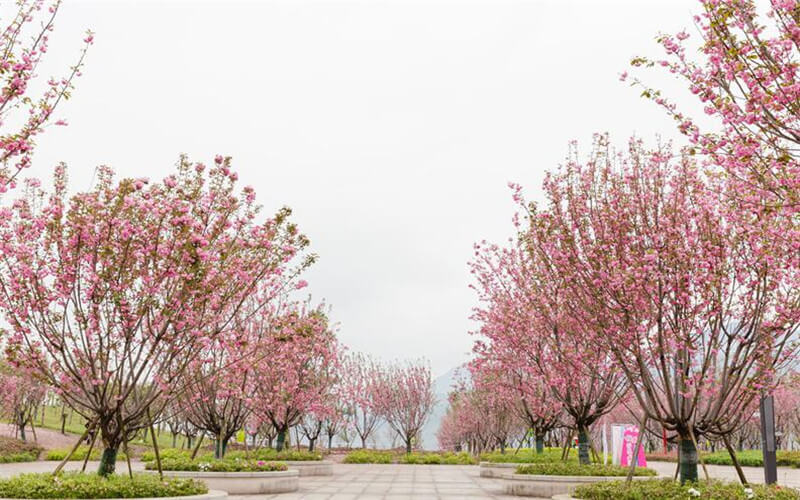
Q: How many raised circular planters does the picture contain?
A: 6